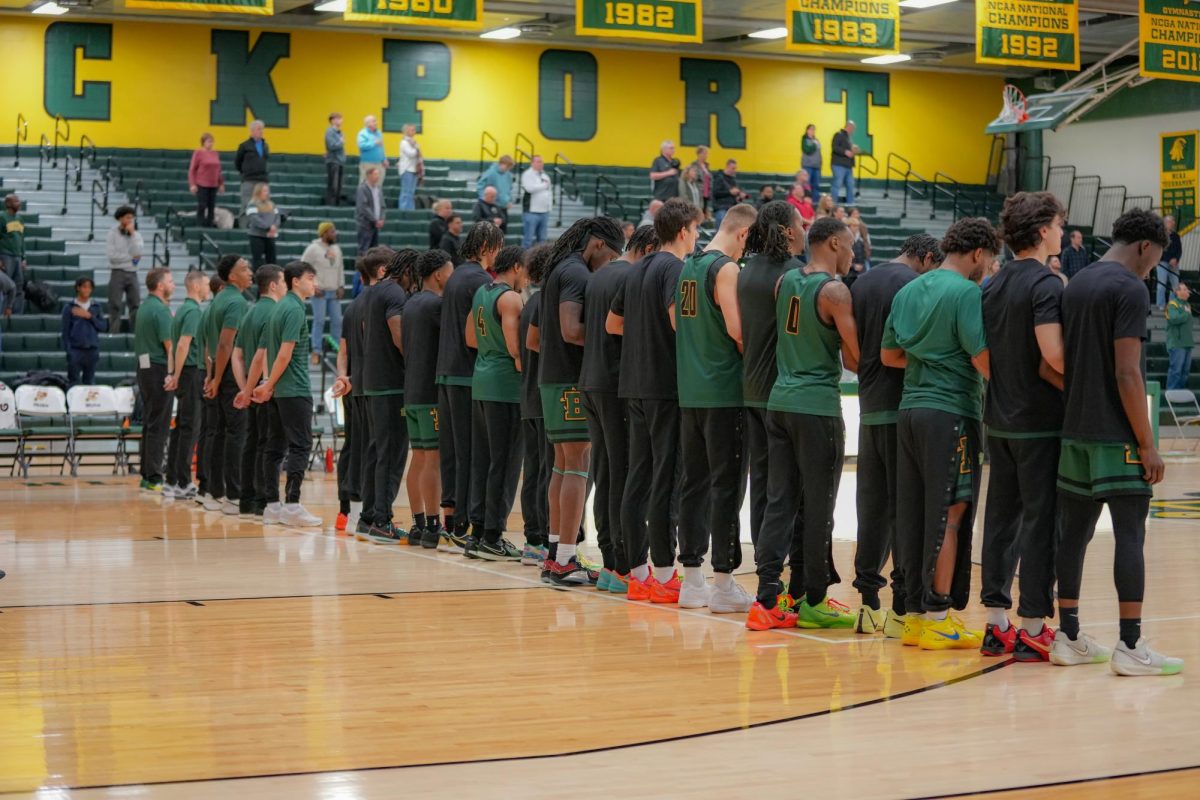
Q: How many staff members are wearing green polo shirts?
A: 6